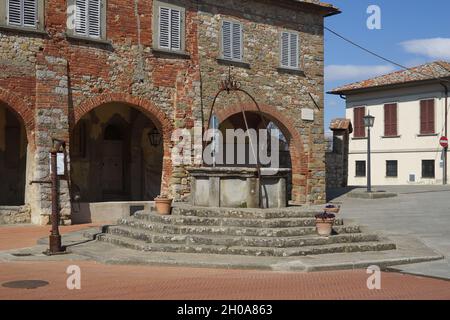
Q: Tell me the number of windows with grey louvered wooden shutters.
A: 5